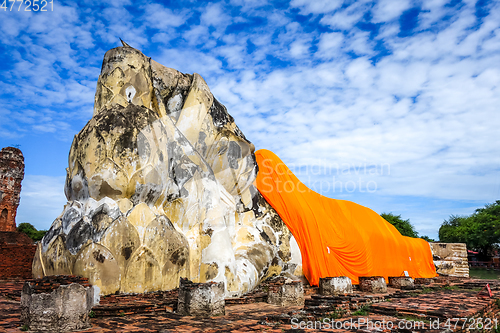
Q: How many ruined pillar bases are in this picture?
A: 6